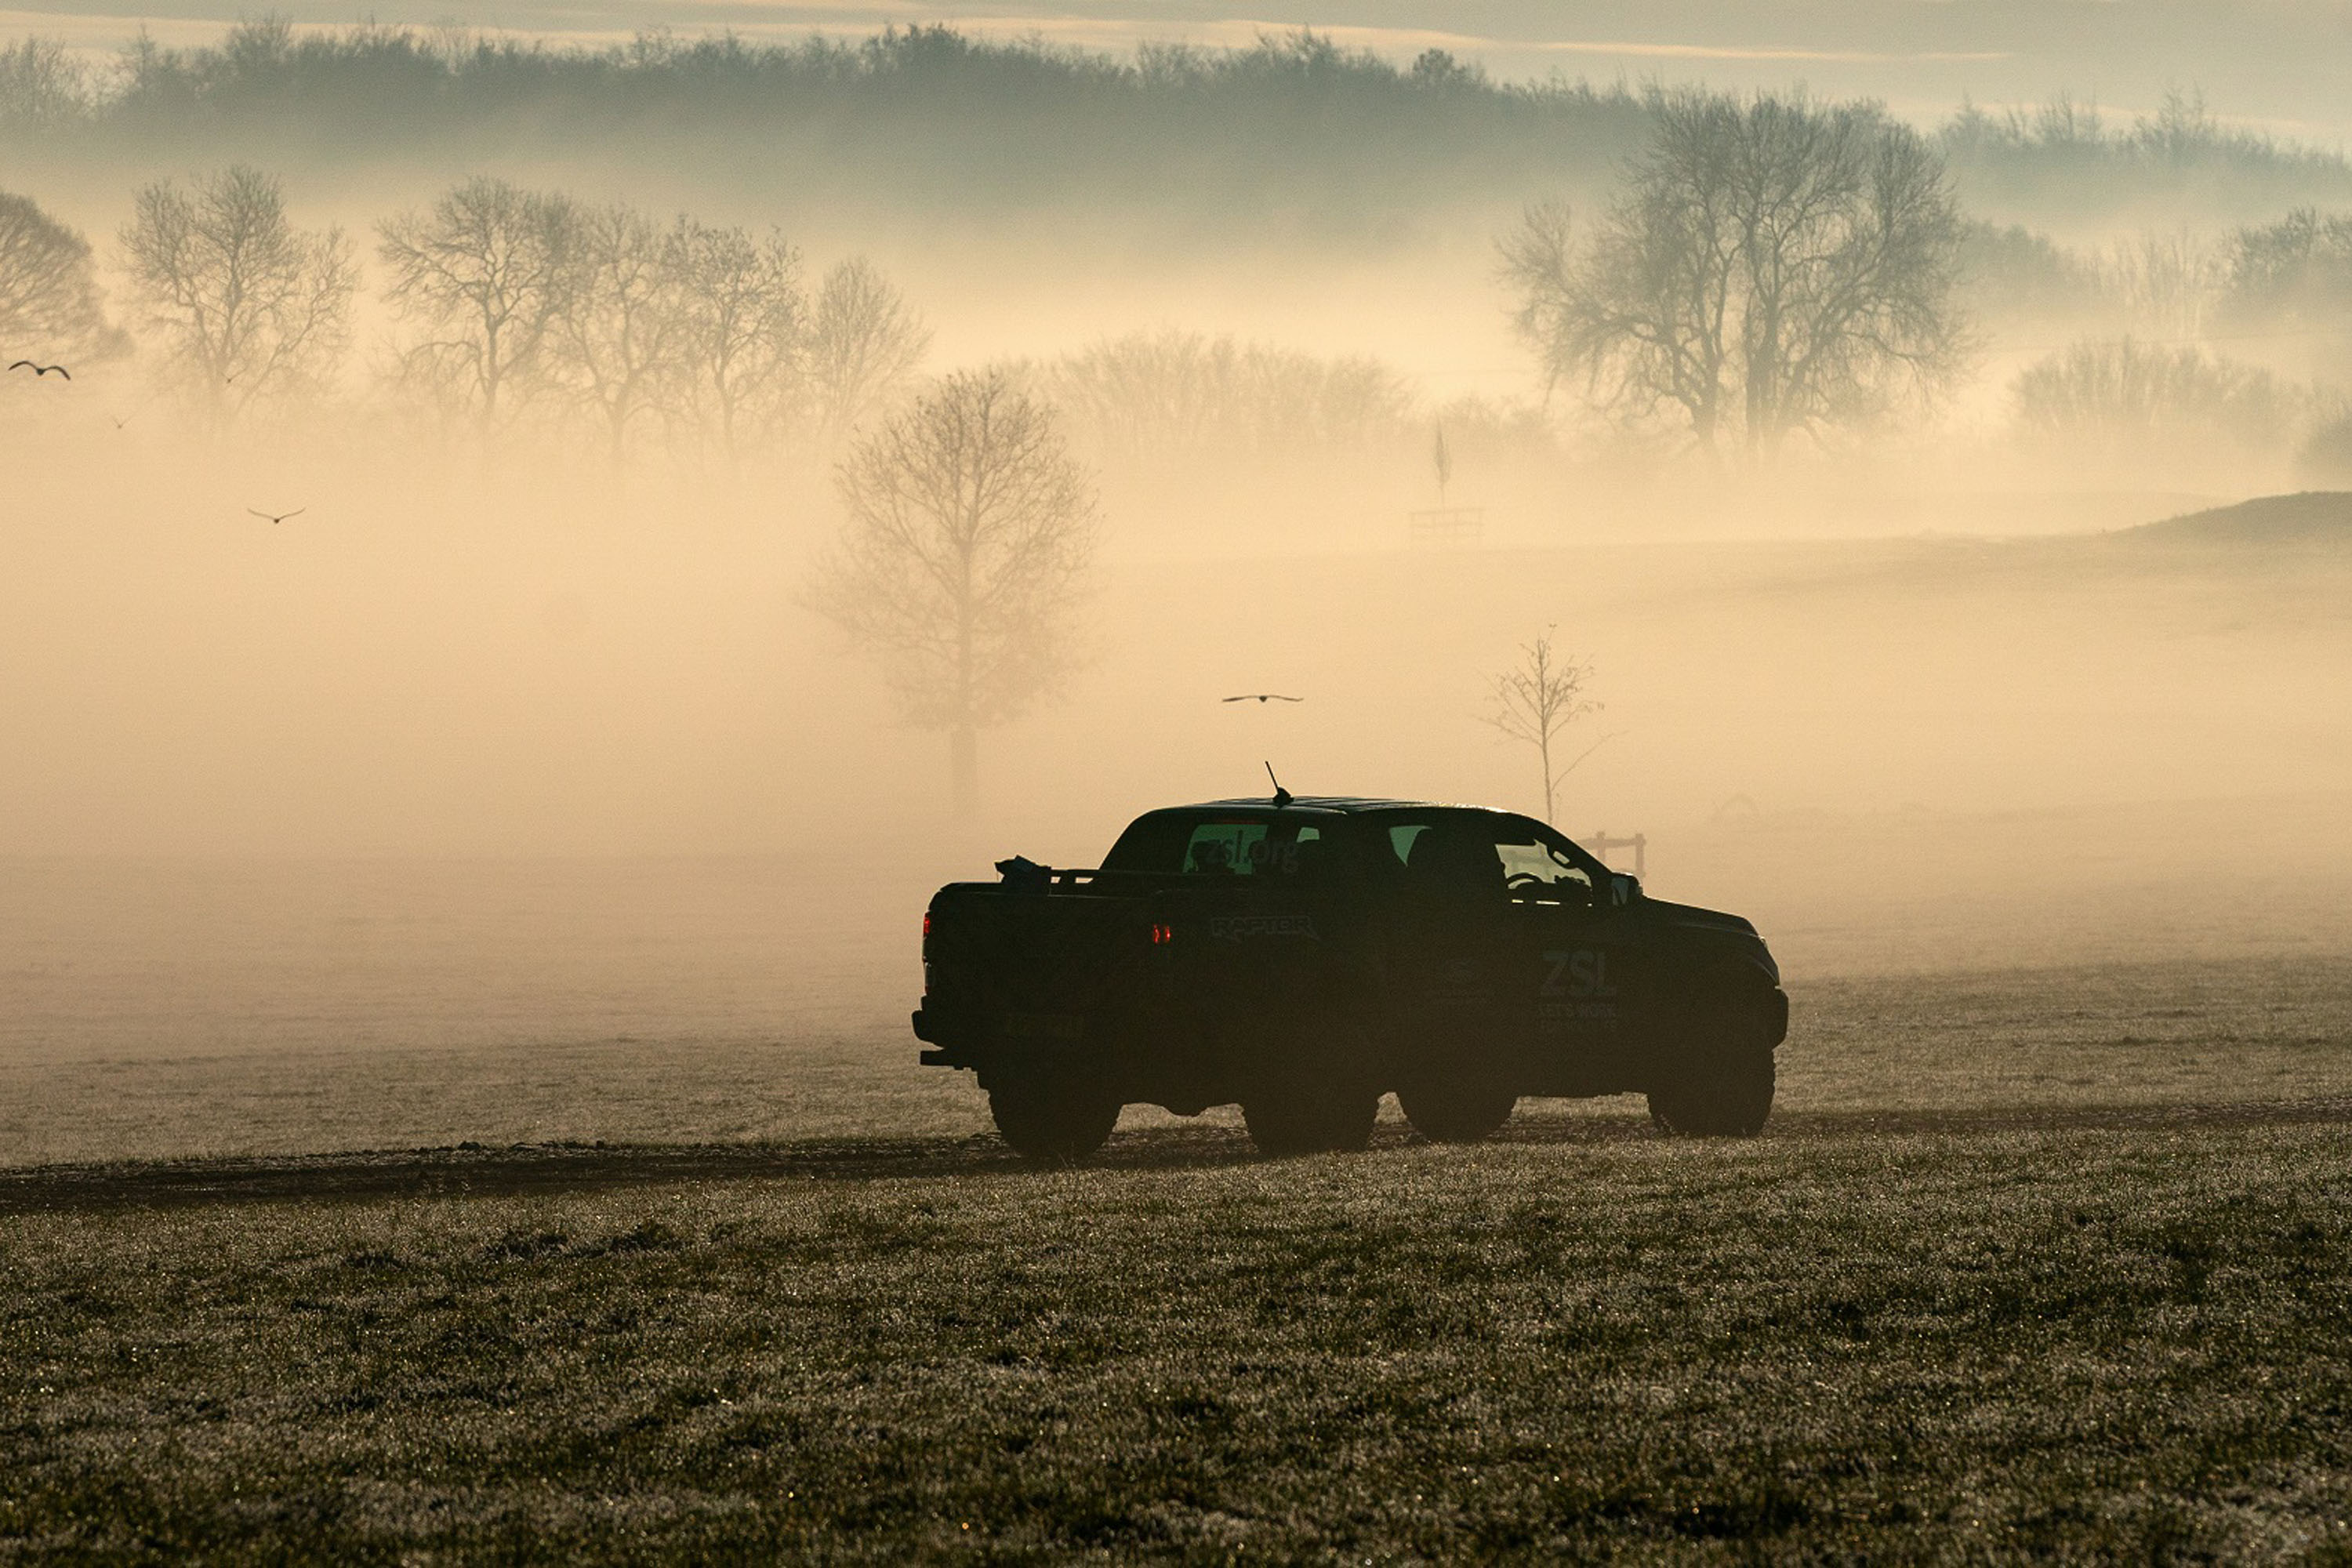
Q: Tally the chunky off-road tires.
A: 4